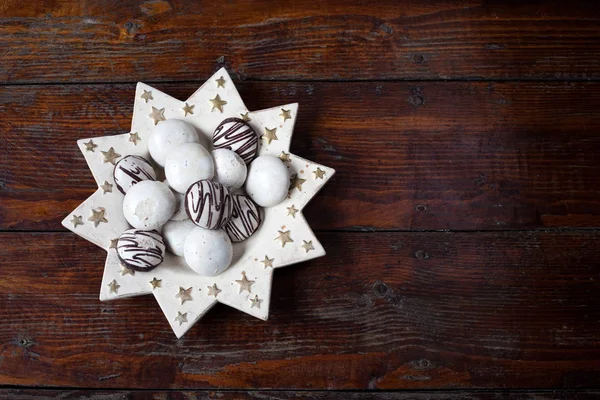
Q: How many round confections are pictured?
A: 13